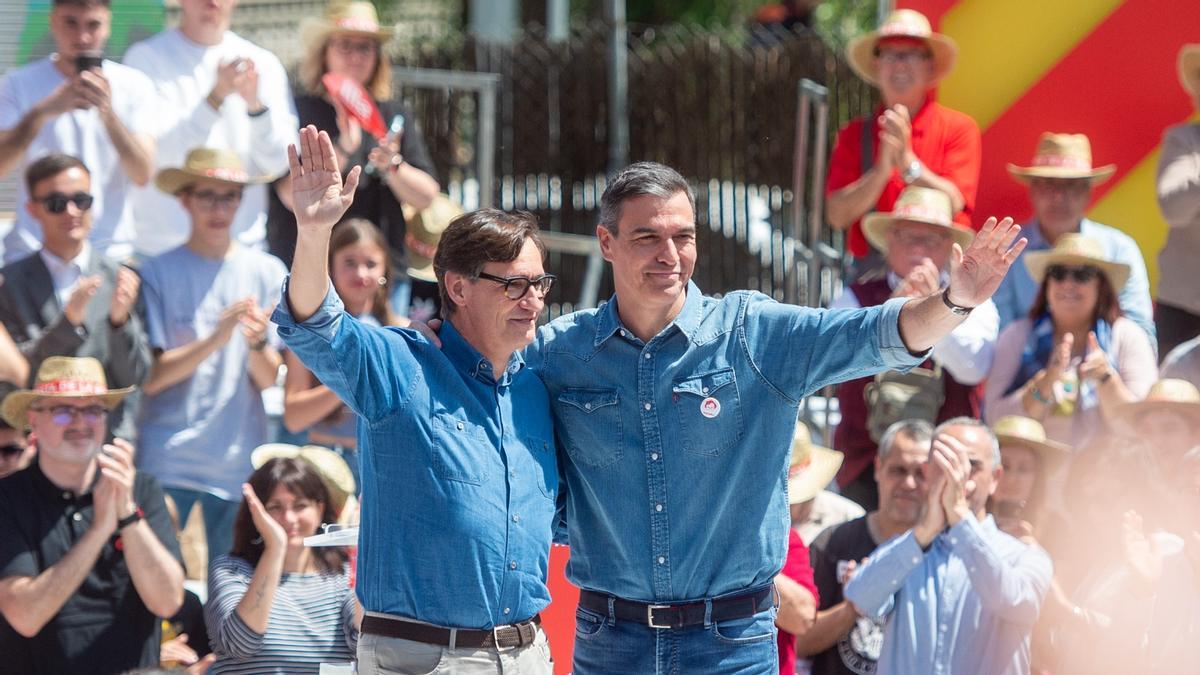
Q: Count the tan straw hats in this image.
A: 13